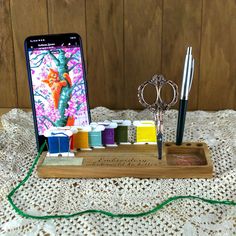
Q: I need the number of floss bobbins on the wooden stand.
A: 7